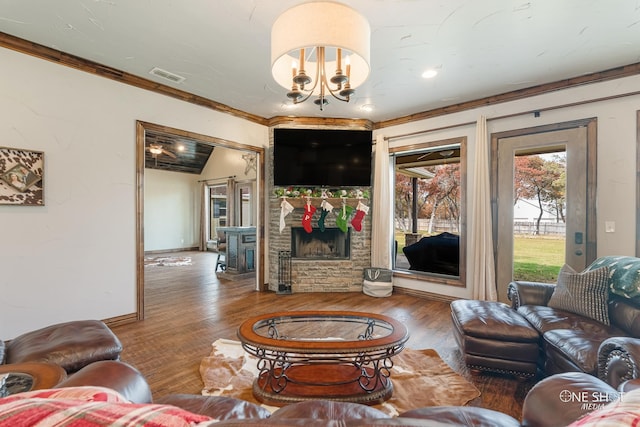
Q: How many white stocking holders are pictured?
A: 5